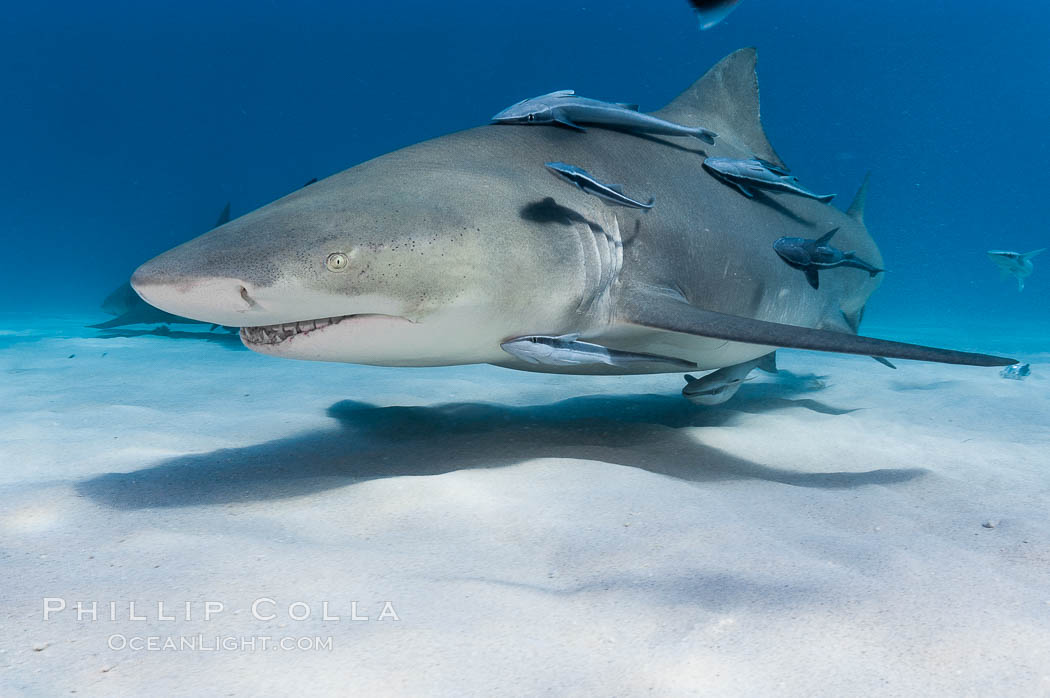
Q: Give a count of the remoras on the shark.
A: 6